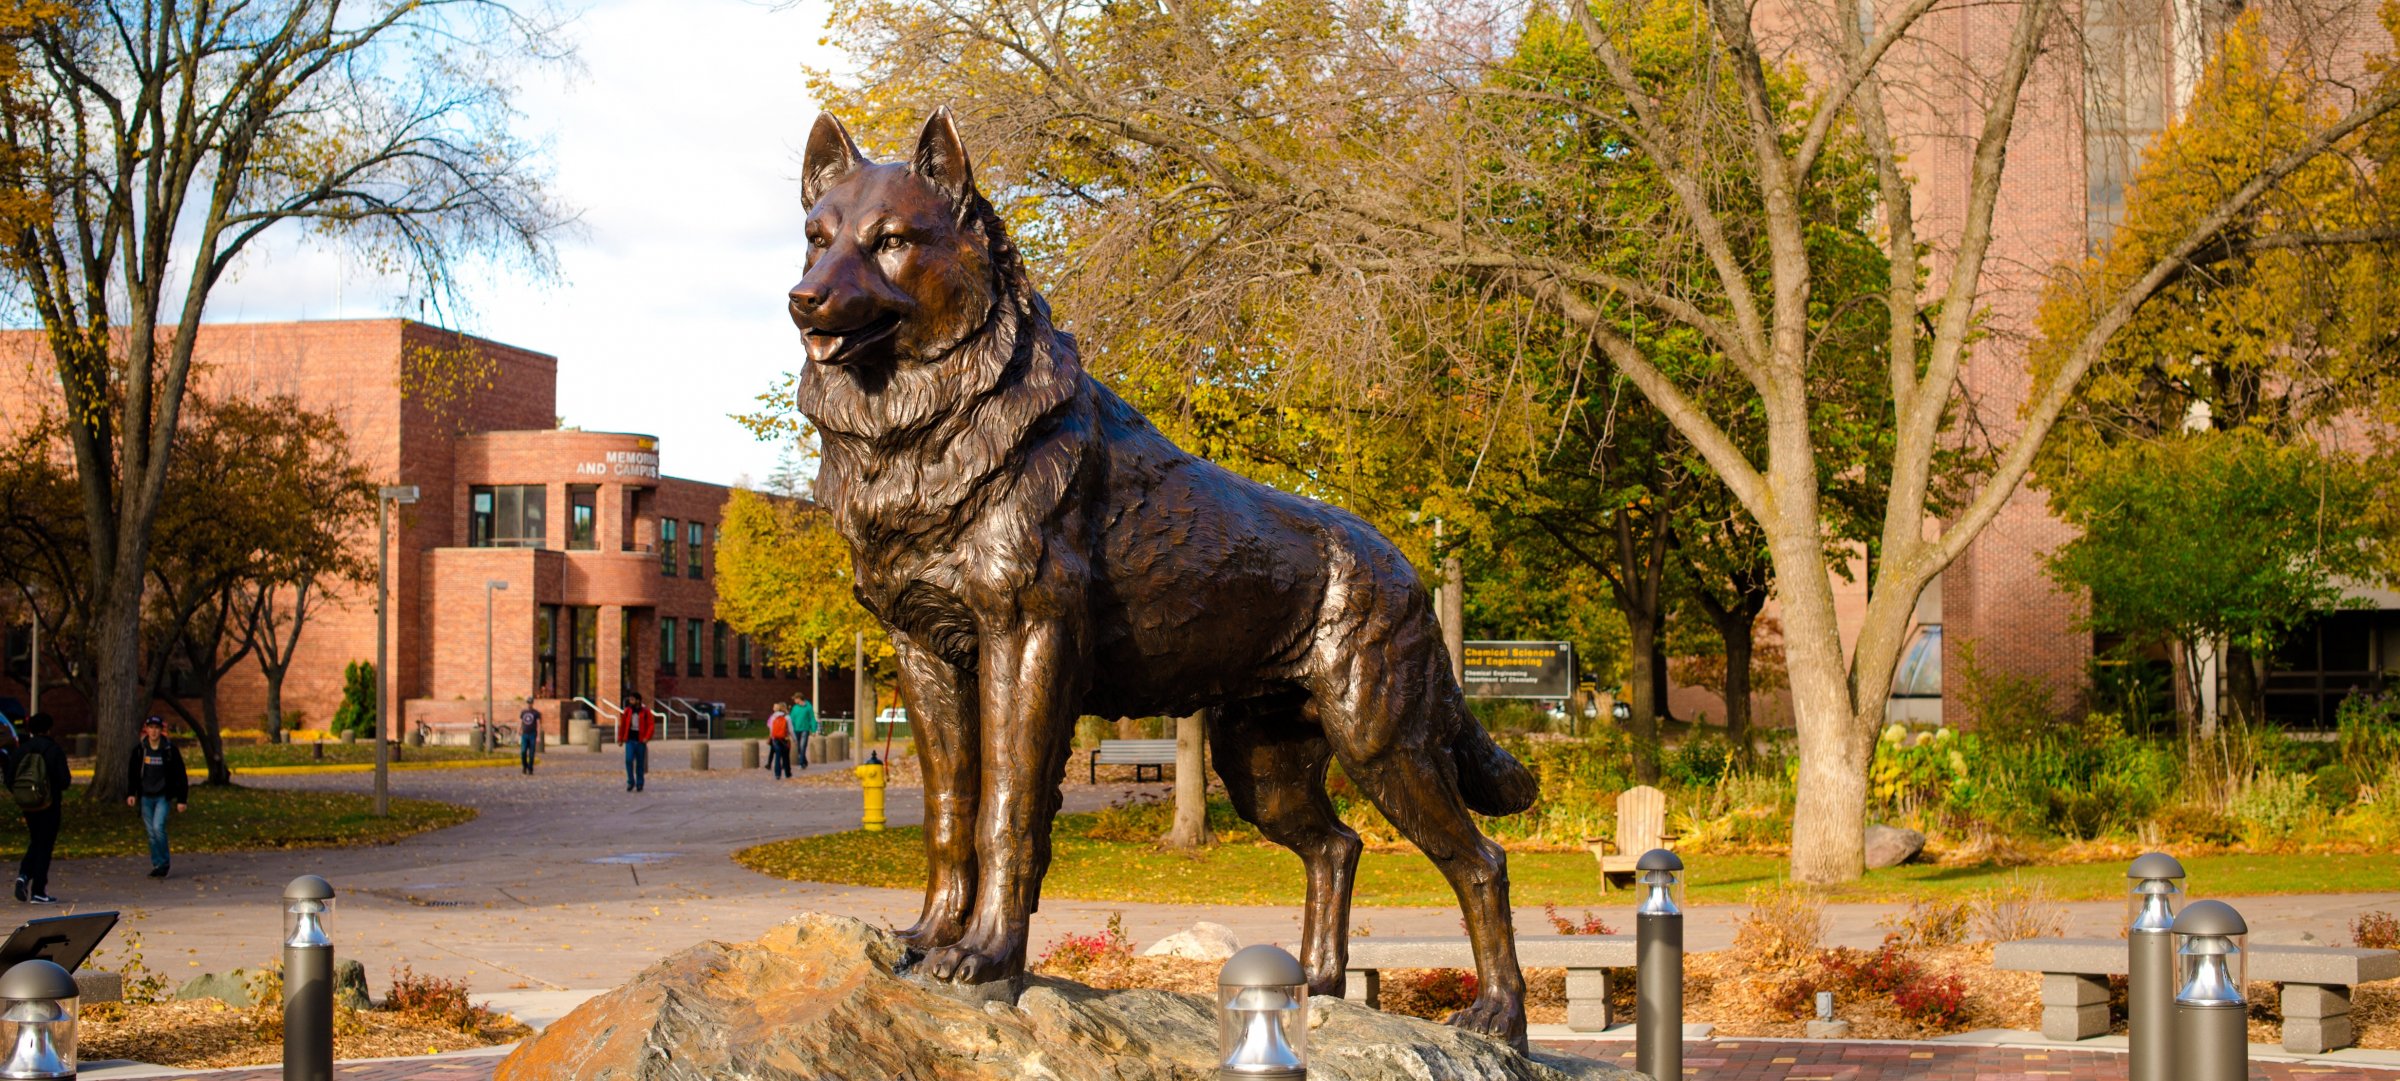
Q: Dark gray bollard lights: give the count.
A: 6